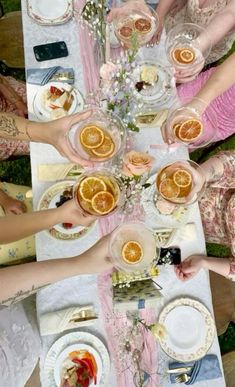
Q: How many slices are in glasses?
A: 13